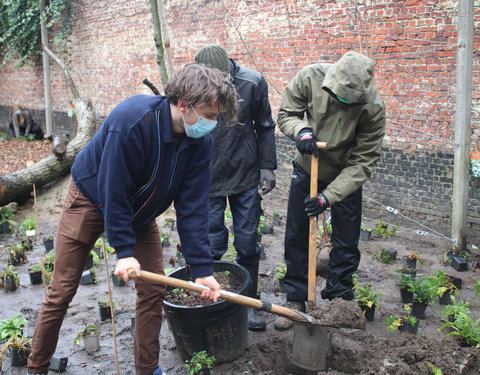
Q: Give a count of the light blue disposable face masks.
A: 2